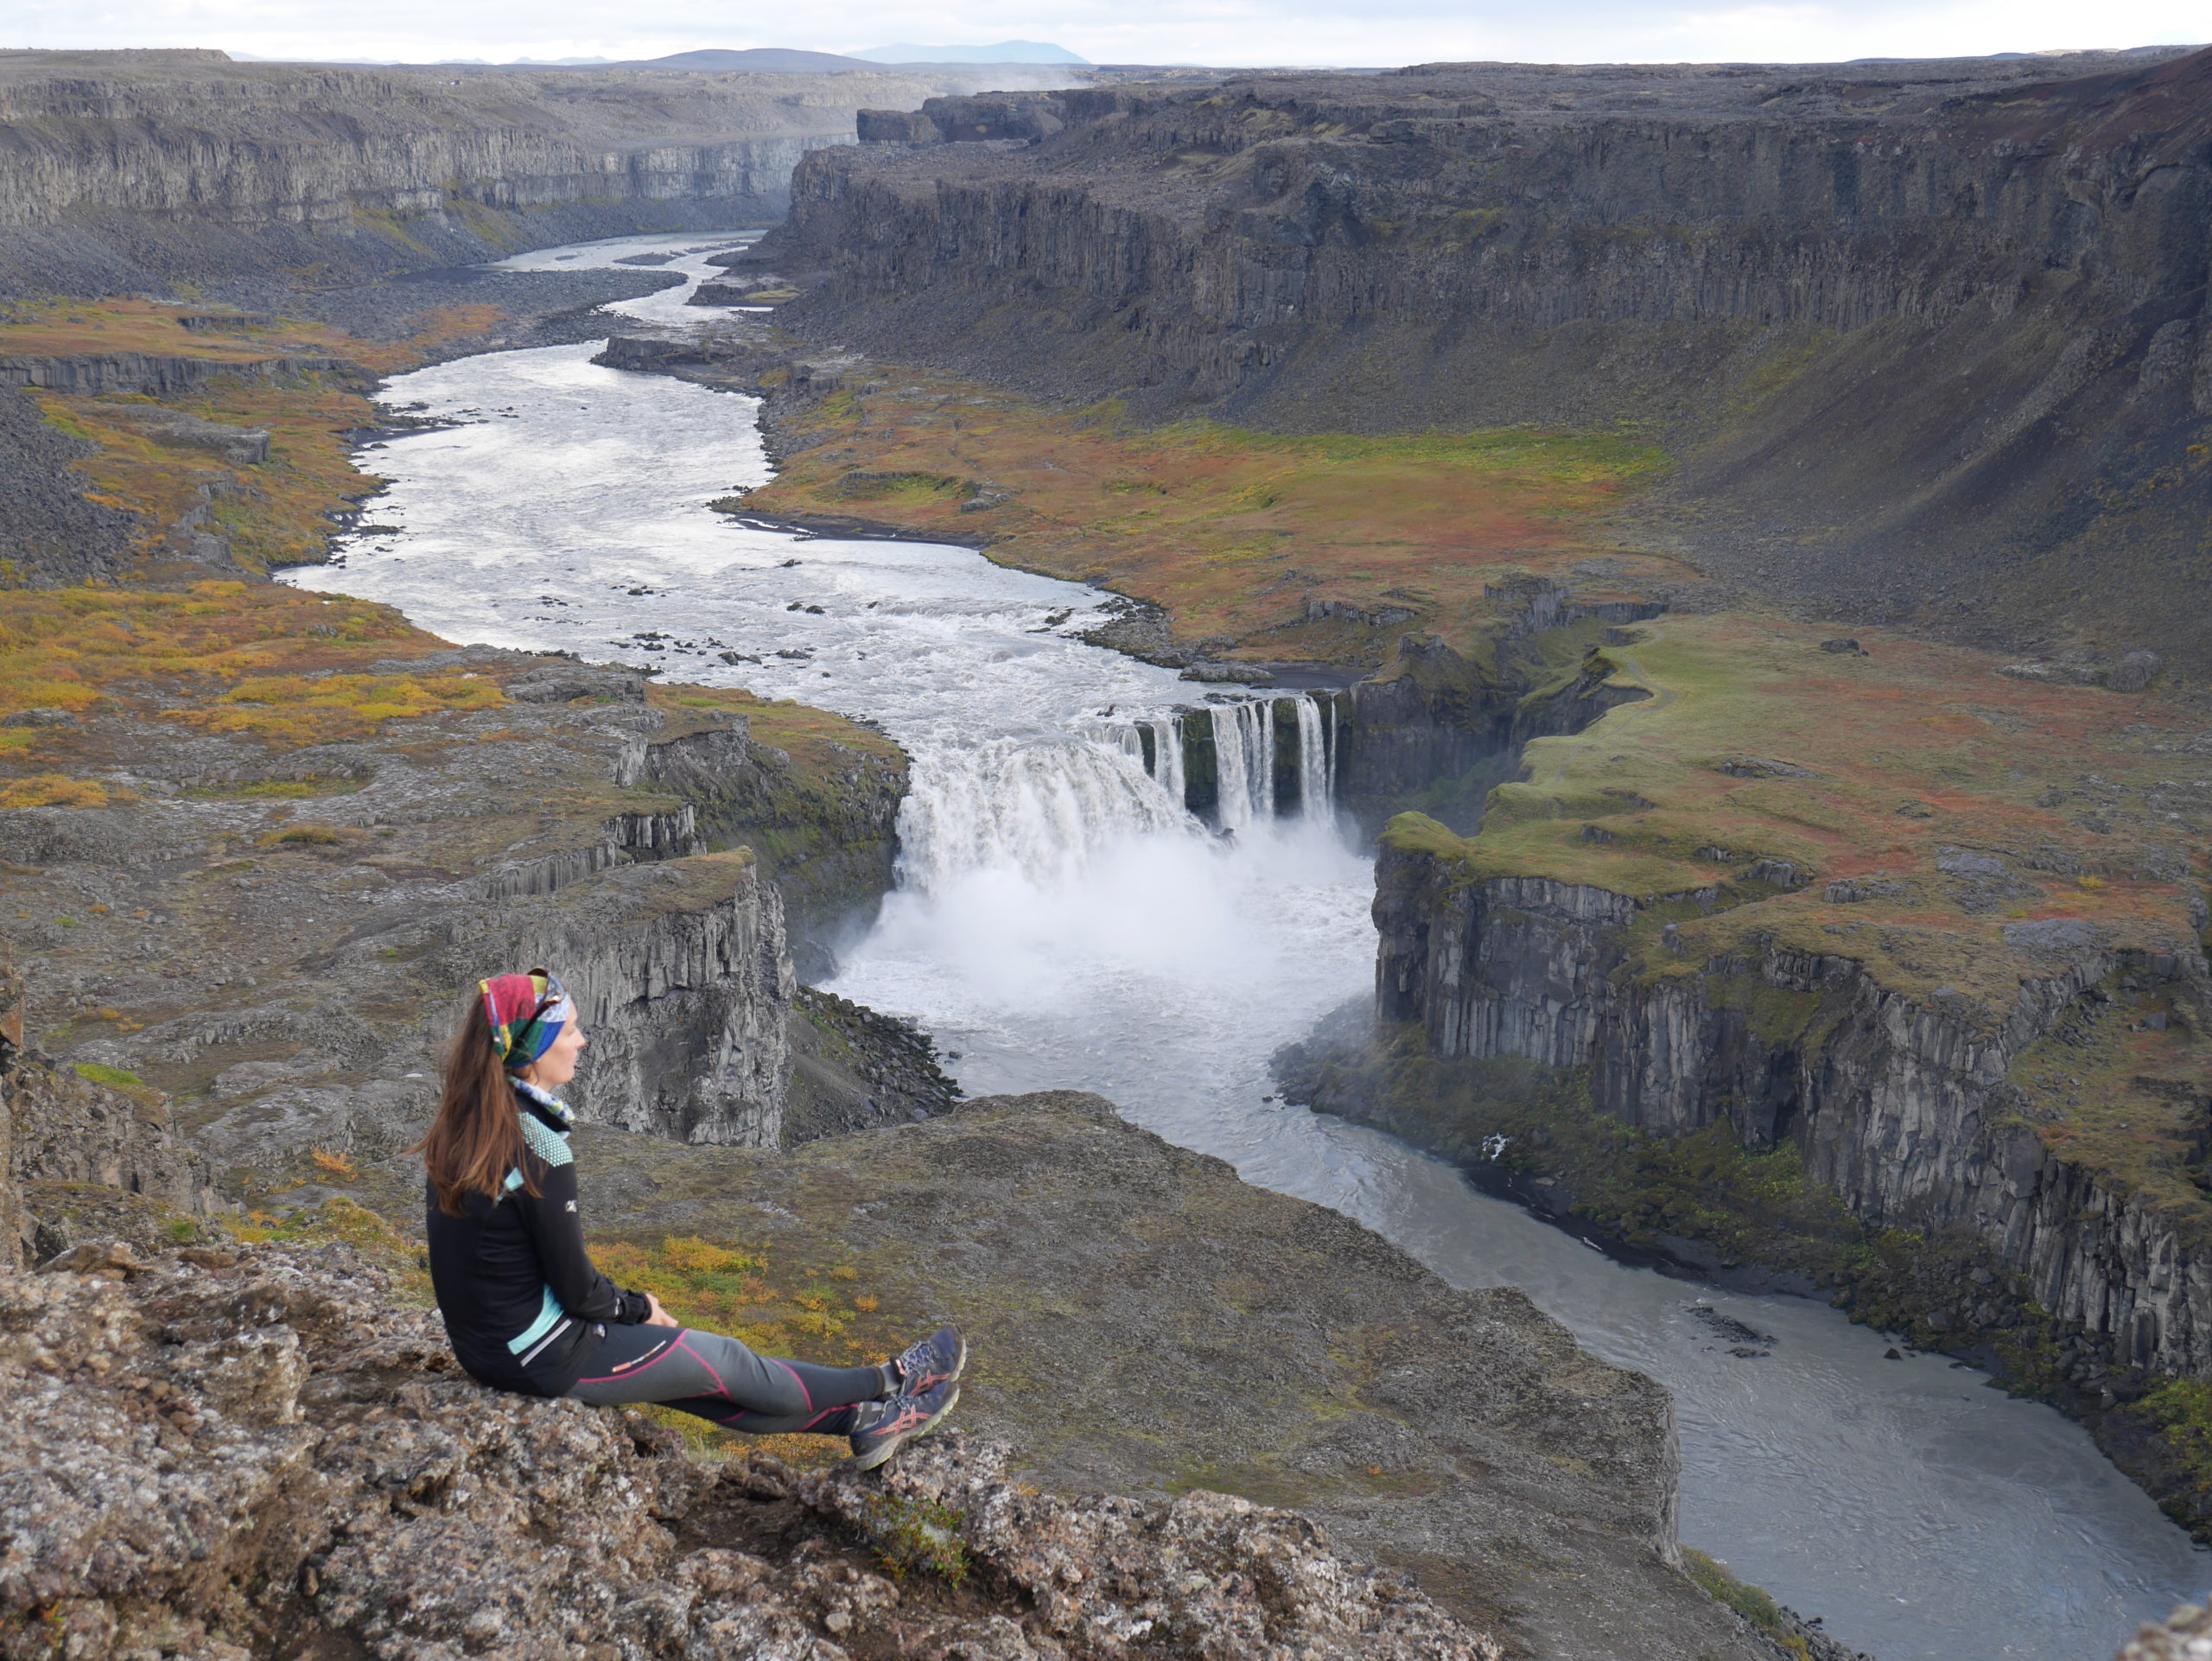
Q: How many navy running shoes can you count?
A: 2